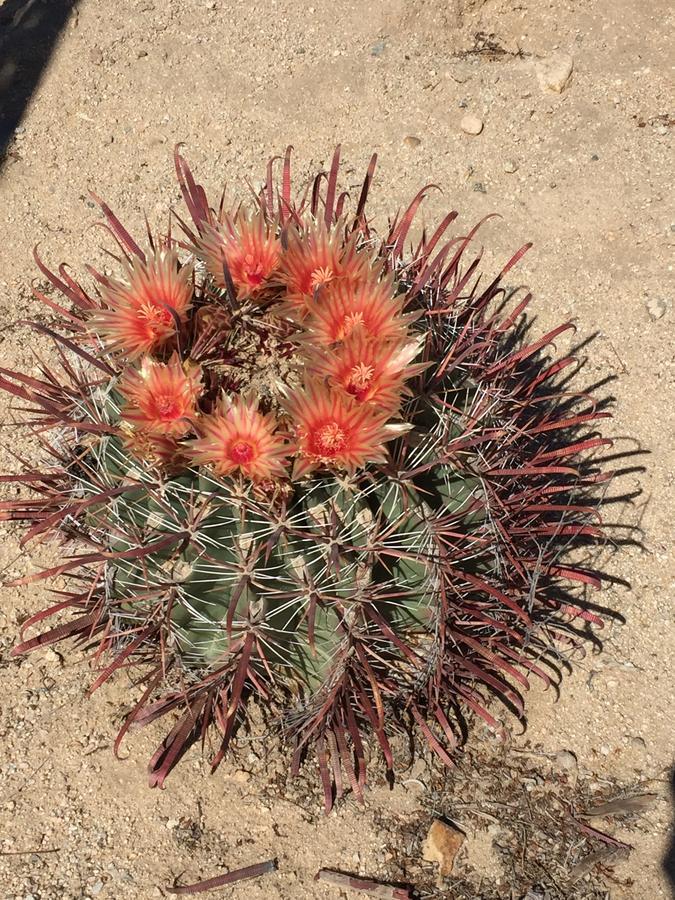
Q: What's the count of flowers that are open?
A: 8